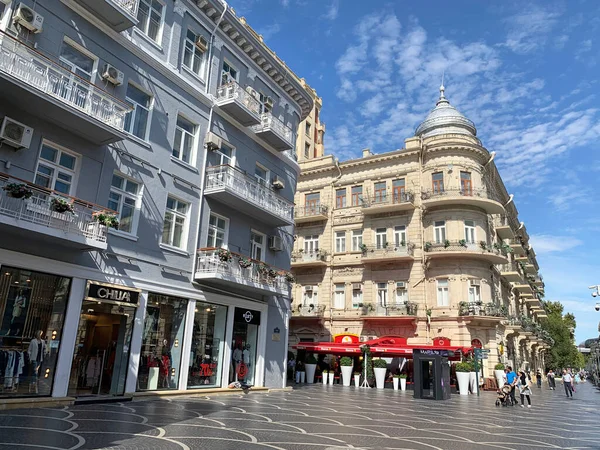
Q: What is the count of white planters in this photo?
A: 12